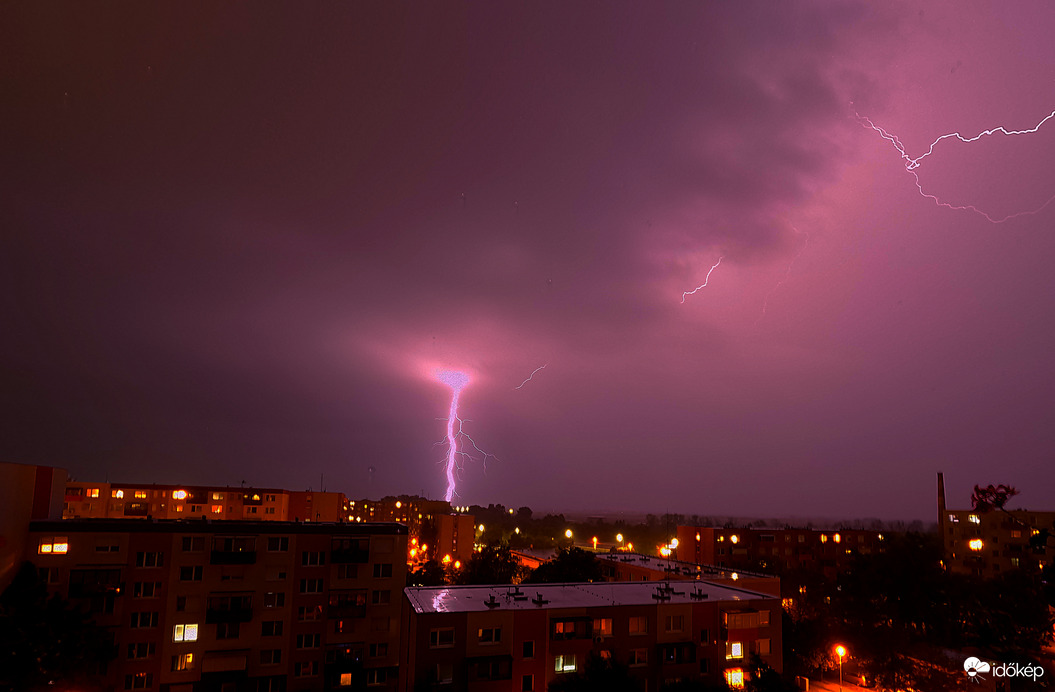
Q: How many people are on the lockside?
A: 0